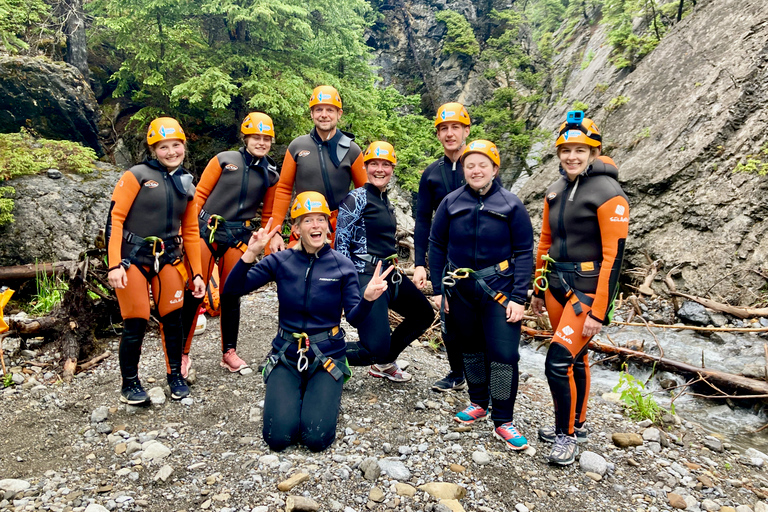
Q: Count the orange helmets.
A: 8